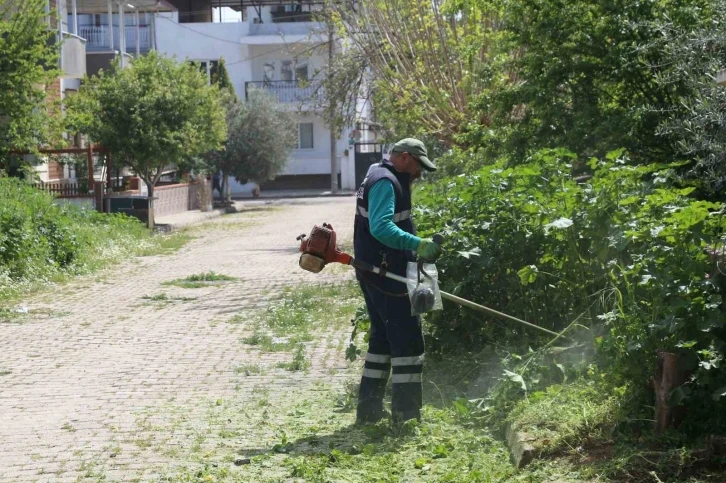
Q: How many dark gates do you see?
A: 1